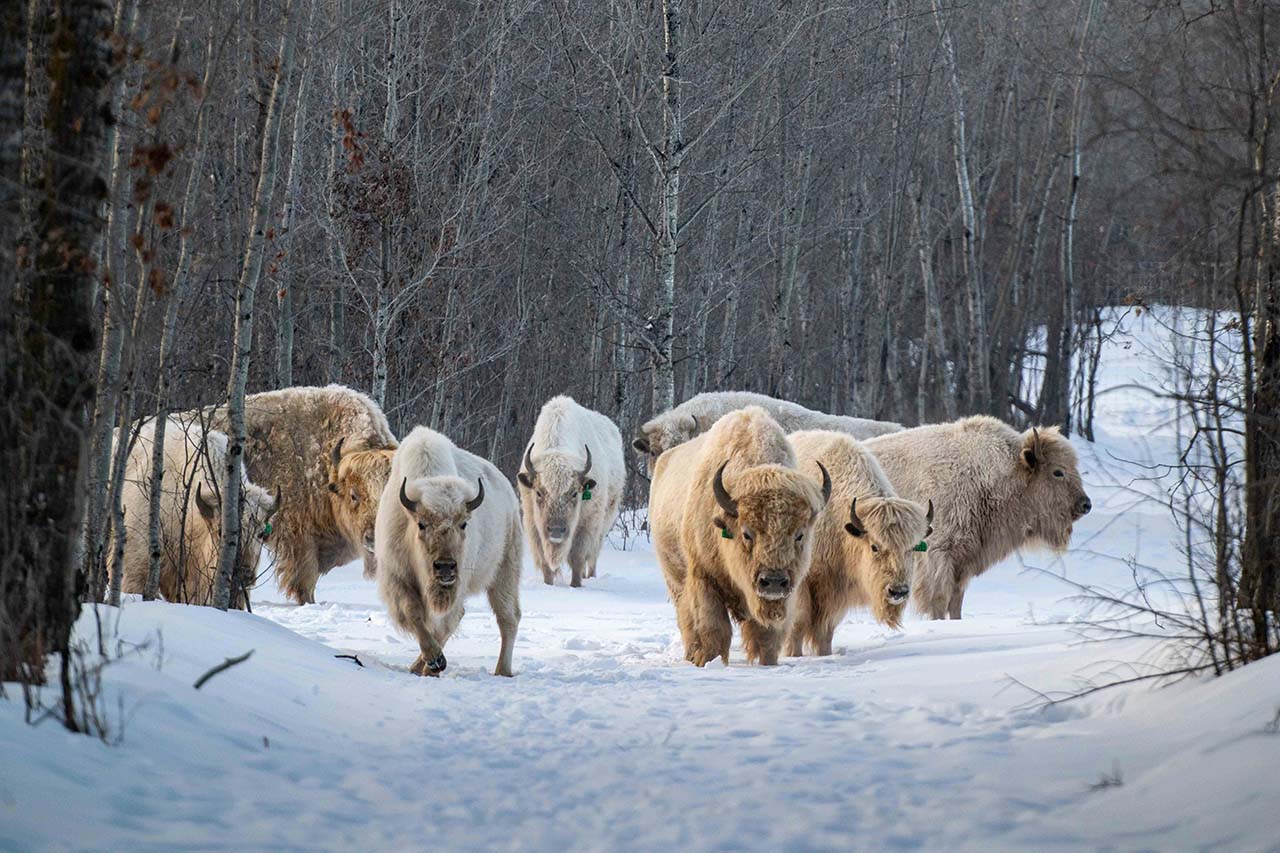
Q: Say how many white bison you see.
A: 8